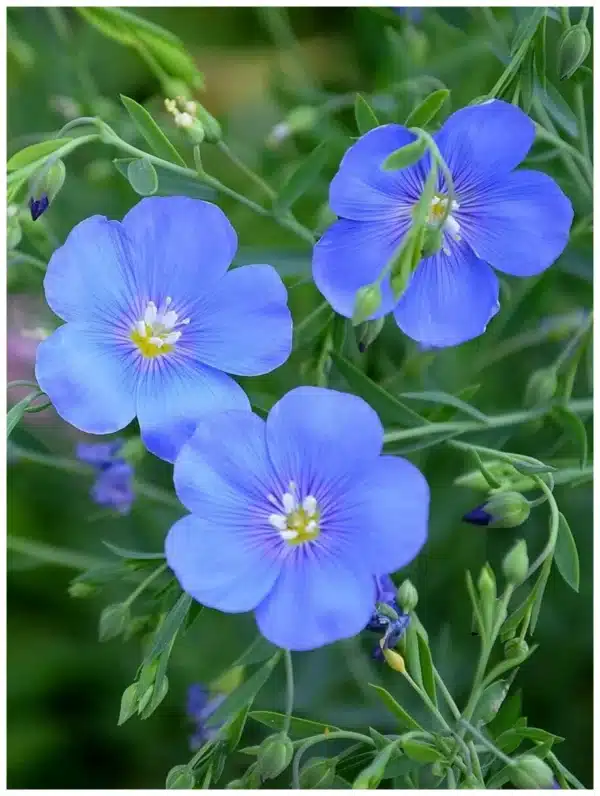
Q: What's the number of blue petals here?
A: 15